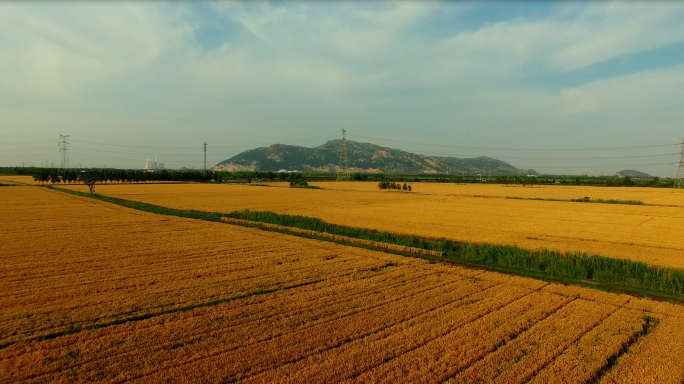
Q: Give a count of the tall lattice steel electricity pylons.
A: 3